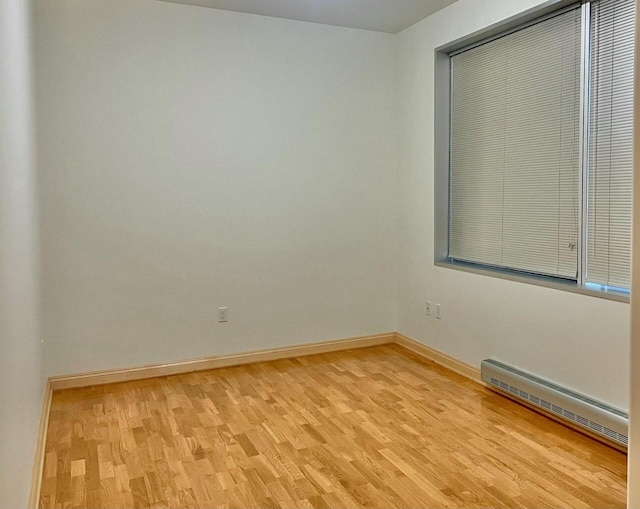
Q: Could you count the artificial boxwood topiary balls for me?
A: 0